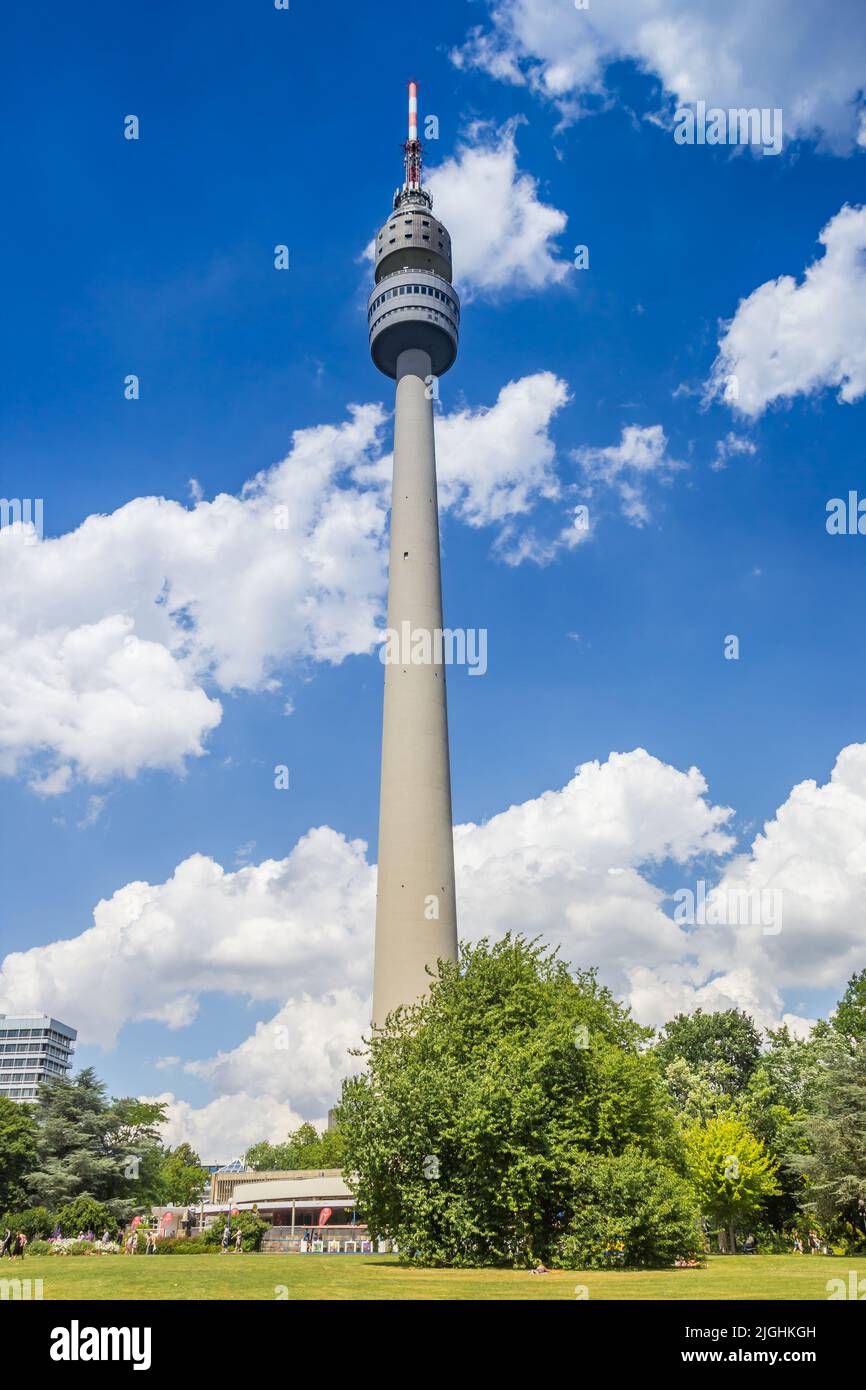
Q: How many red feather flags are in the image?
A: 4